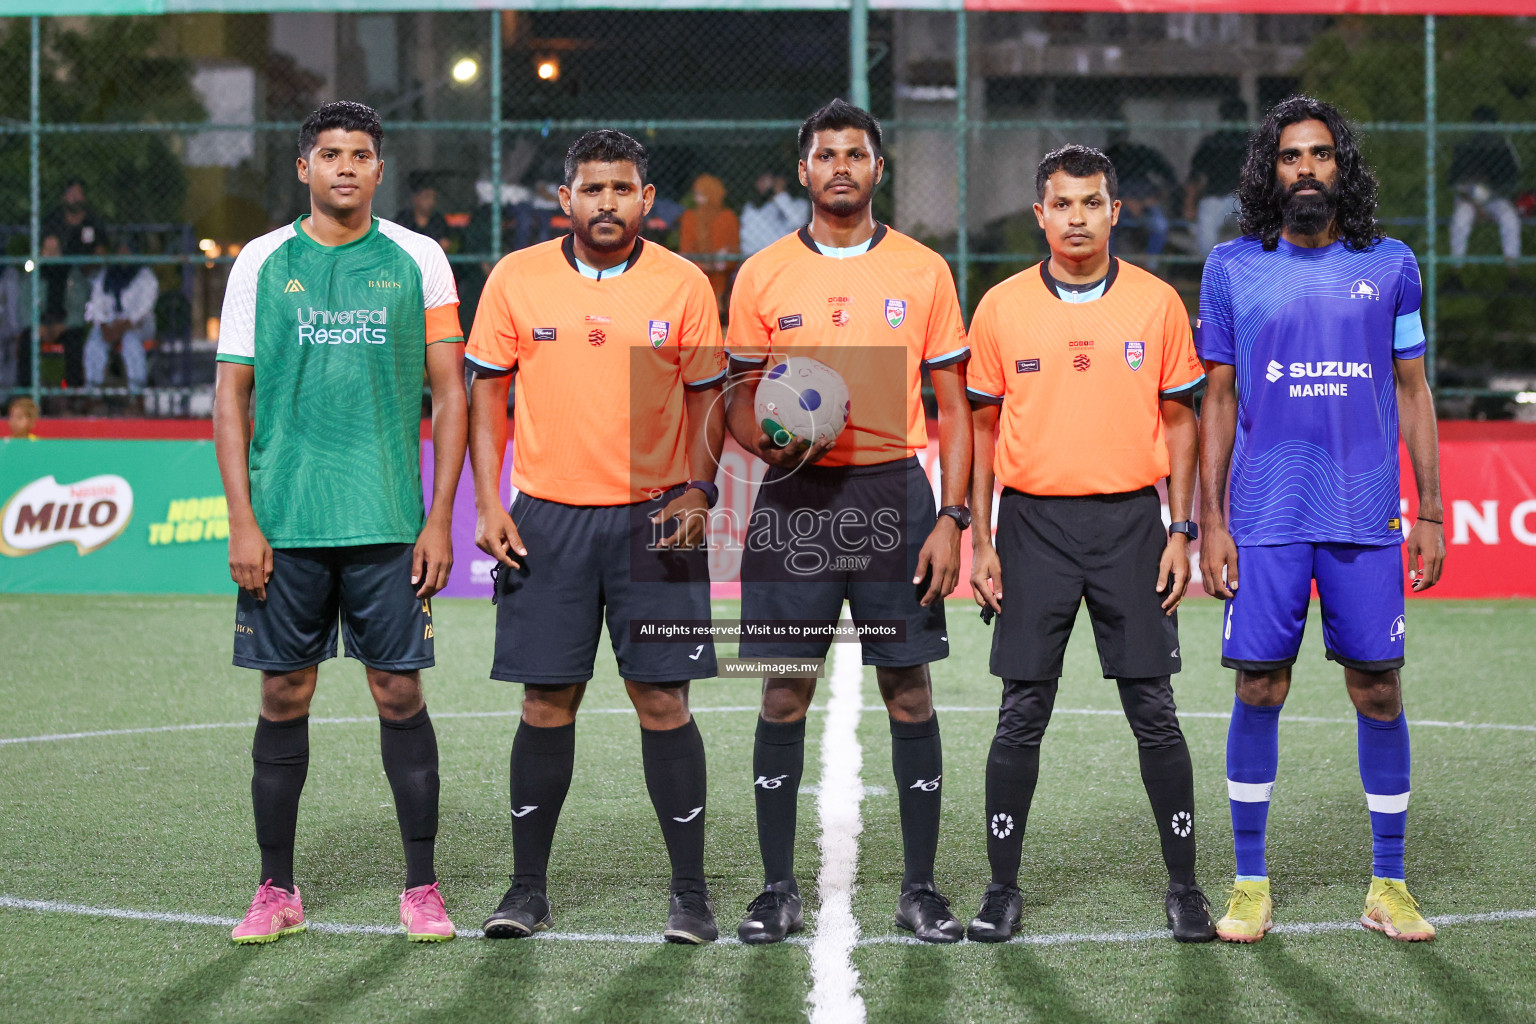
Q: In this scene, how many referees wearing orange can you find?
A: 3